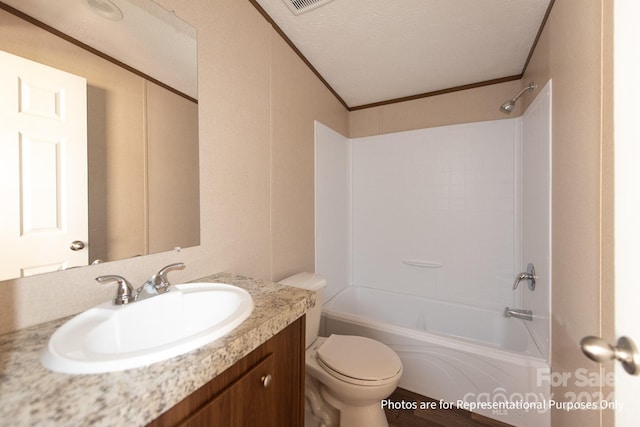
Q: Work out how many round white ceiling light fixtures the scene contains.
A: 1